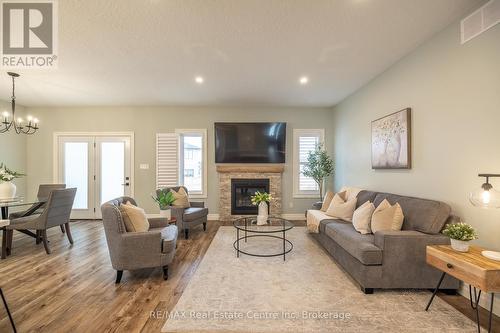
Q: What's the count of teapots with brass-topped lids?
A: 0